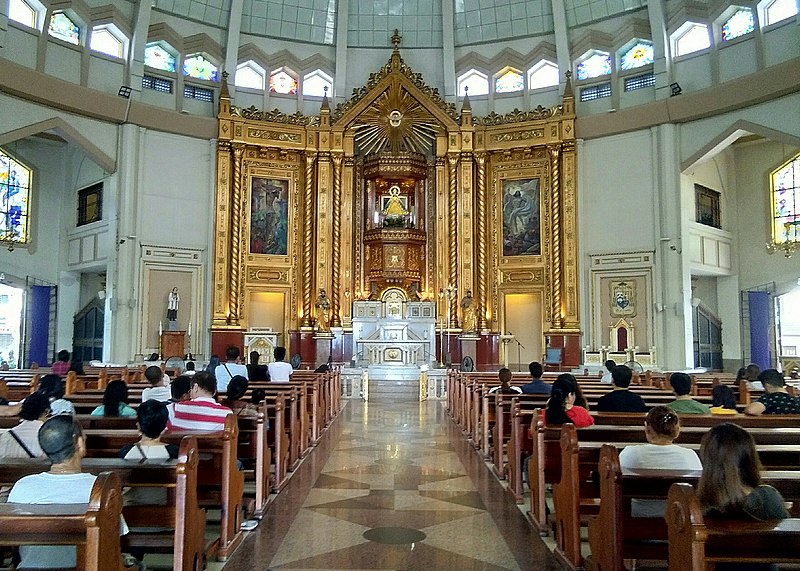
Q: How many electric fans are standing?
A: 4